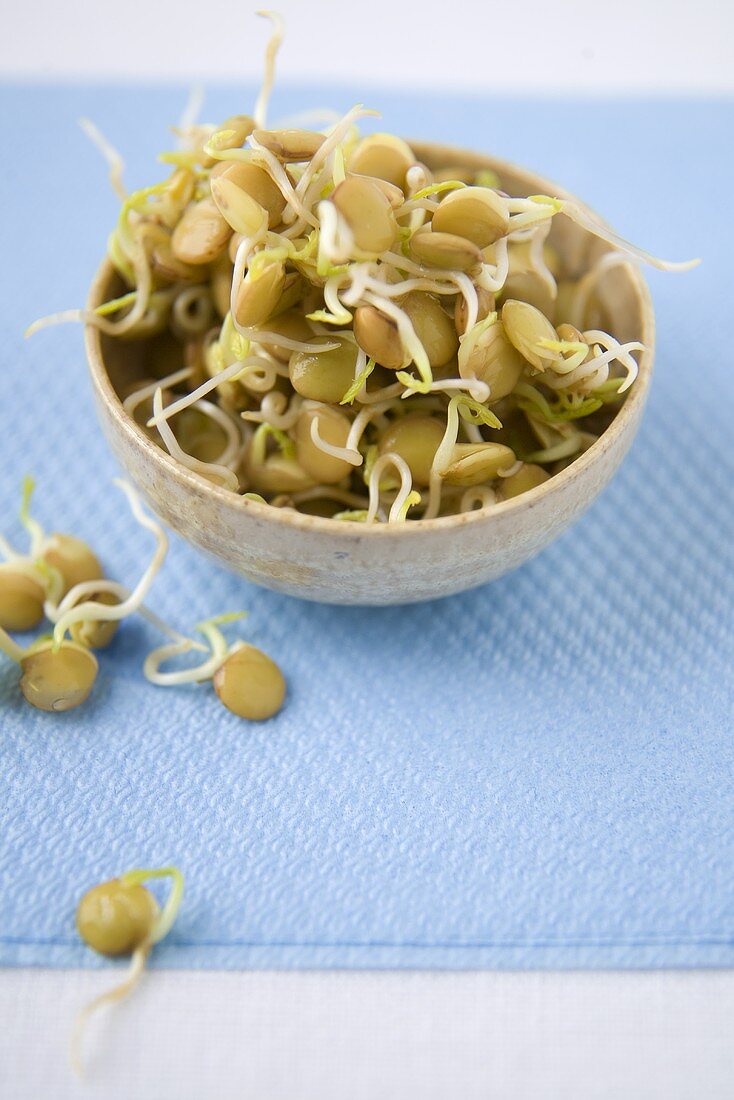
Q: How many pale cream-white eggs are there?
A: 0